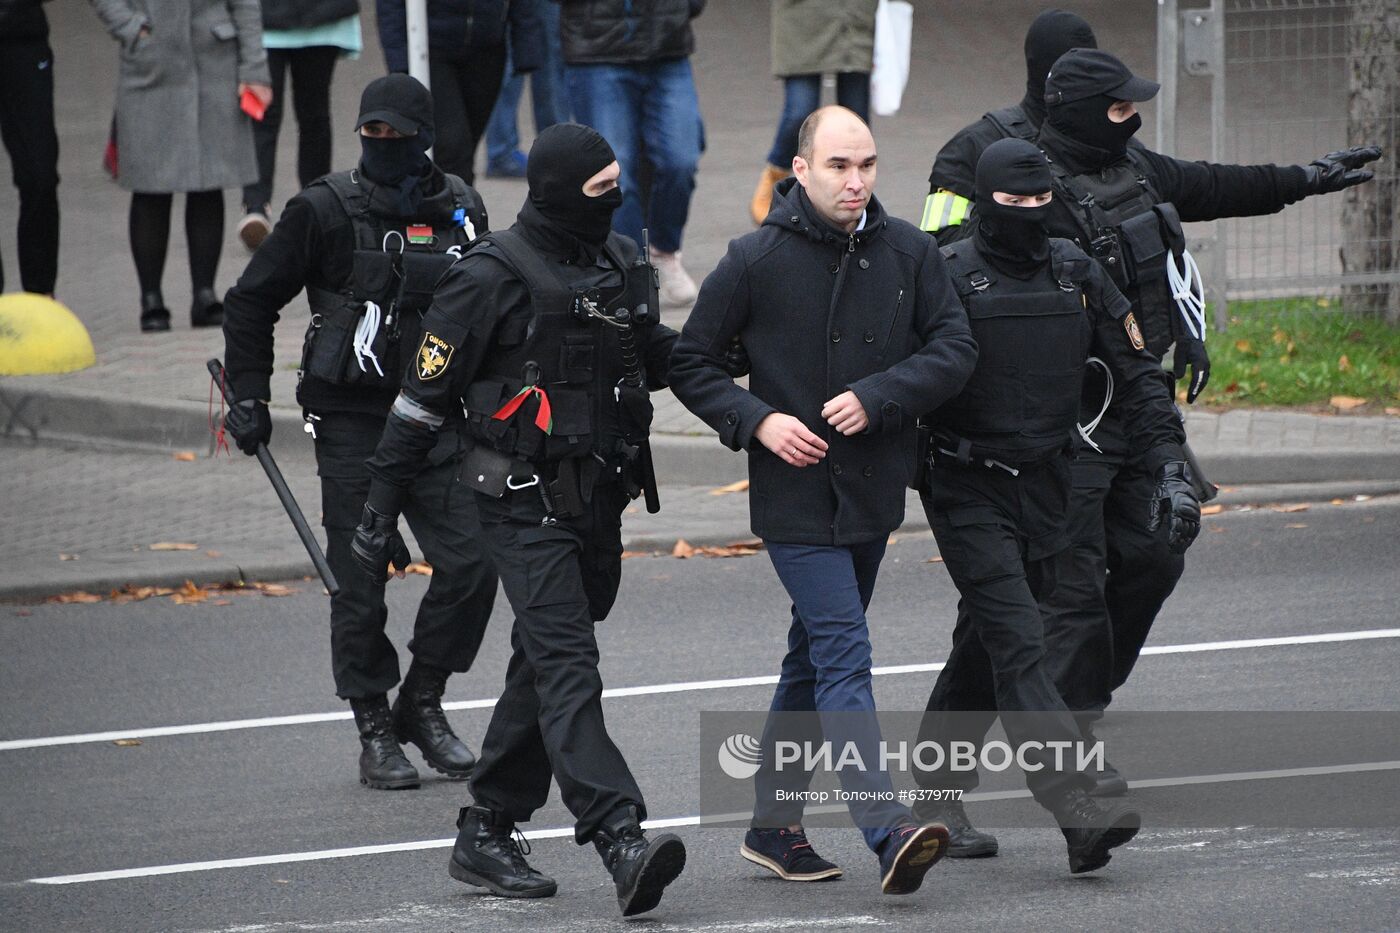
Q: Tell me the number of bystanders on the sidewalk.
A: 7